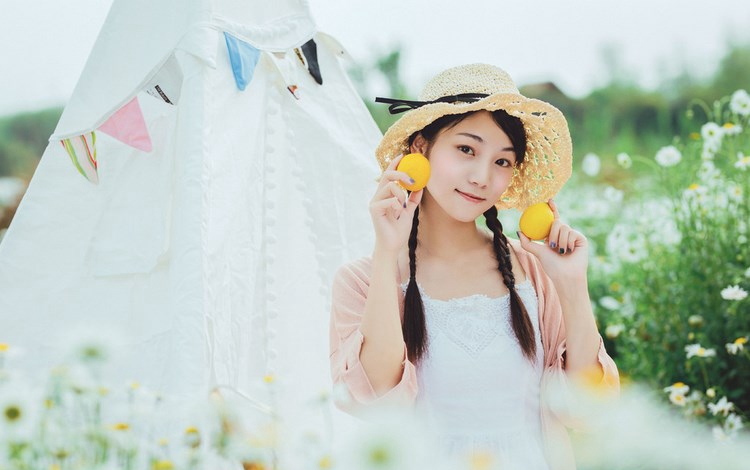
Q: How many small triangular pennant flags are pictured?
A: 6